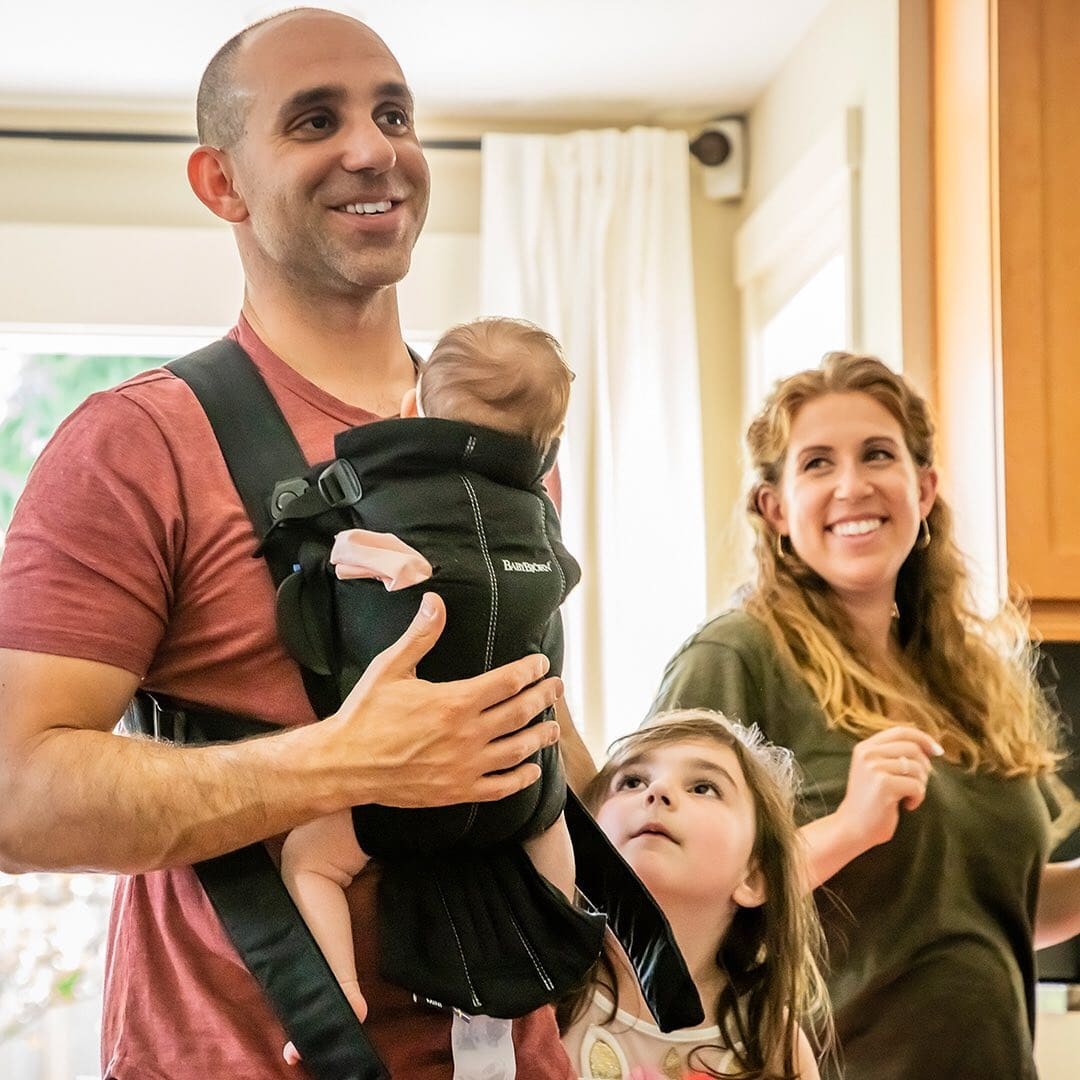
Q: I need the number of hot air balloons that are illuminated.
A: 0